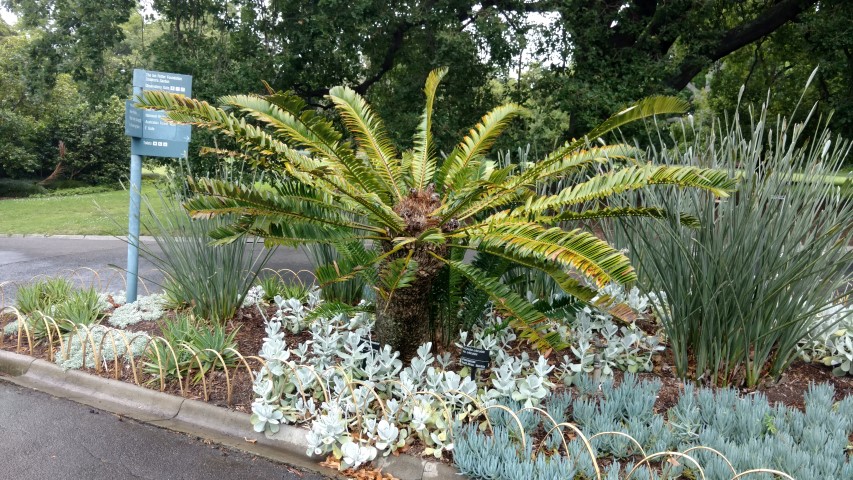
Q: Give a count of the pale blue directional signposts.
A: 1